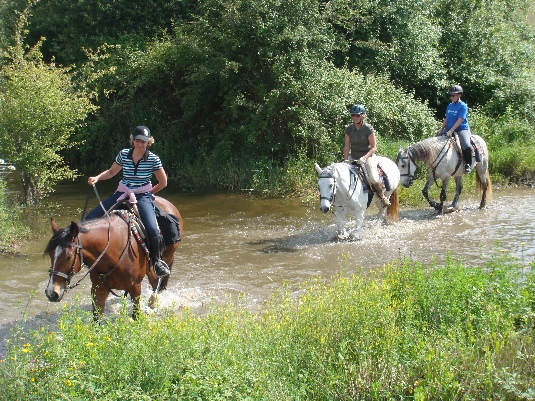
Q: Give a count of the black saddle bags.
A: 1